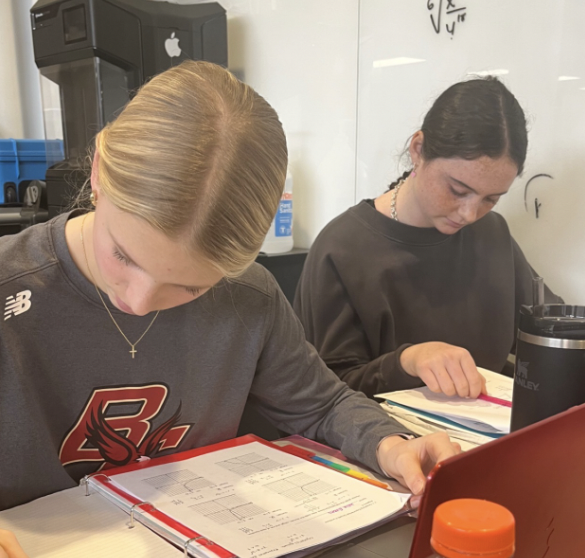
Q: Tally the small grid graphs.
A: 4